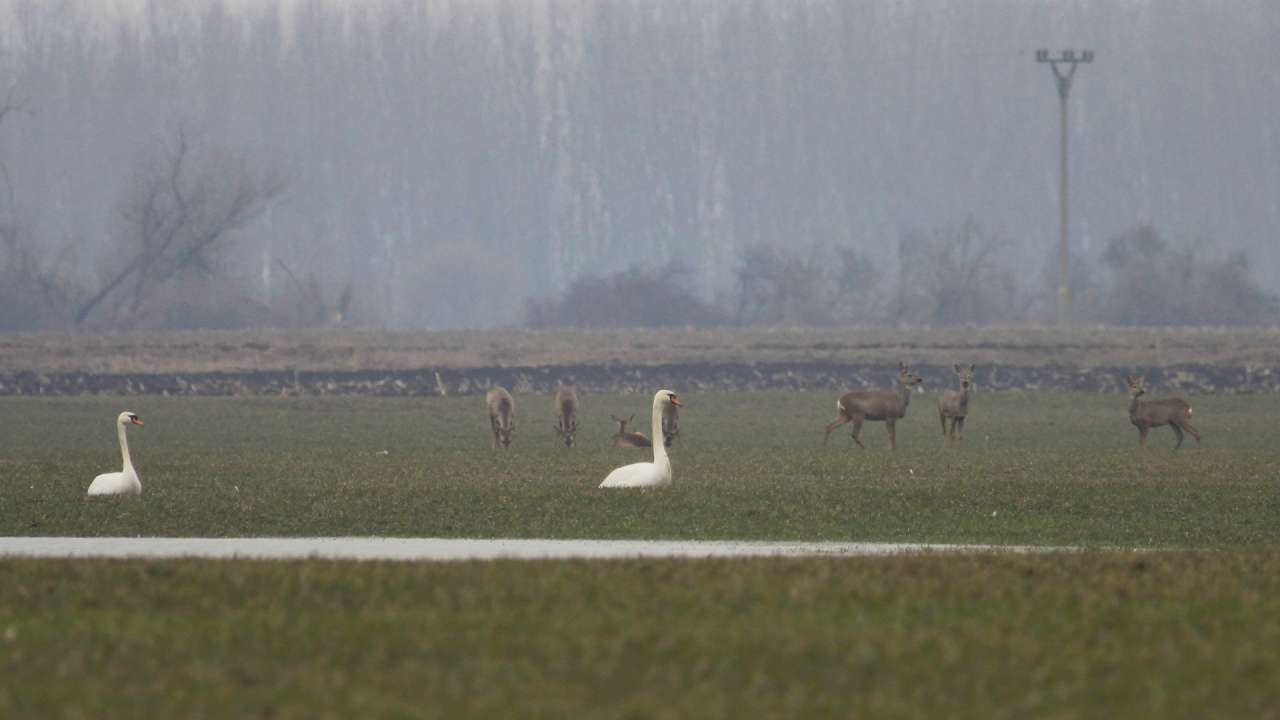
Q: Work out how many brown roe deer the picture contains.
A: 7